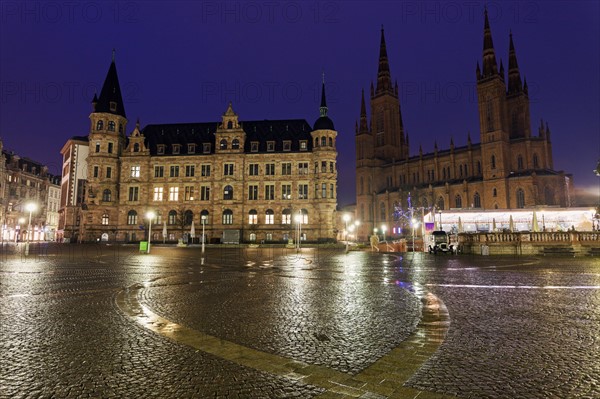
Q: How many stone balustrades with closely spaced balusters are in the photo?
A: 1